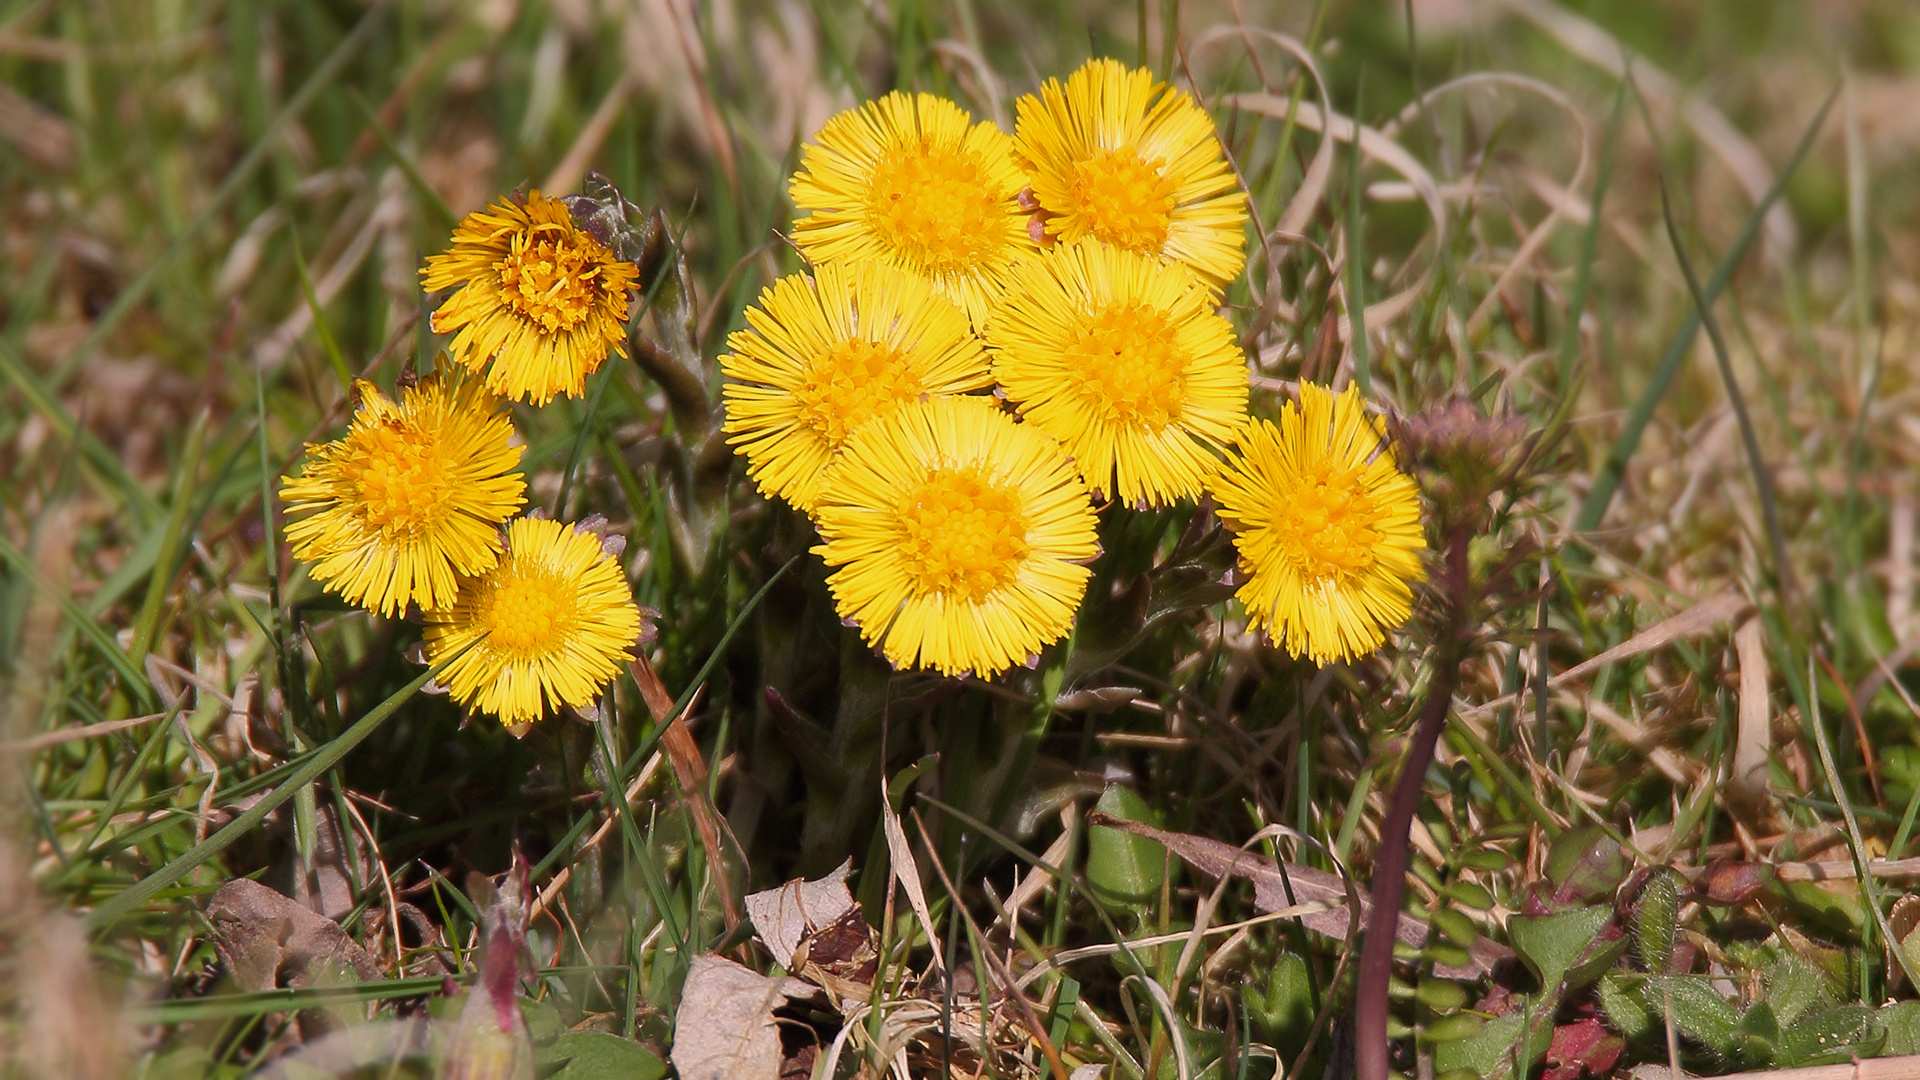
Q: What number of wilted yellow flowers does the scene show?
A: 1